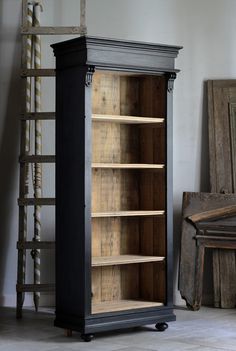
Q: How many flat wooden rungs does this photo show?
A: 7